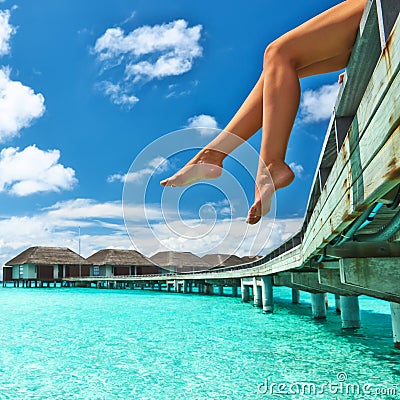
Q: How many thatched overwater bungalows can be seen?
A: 5